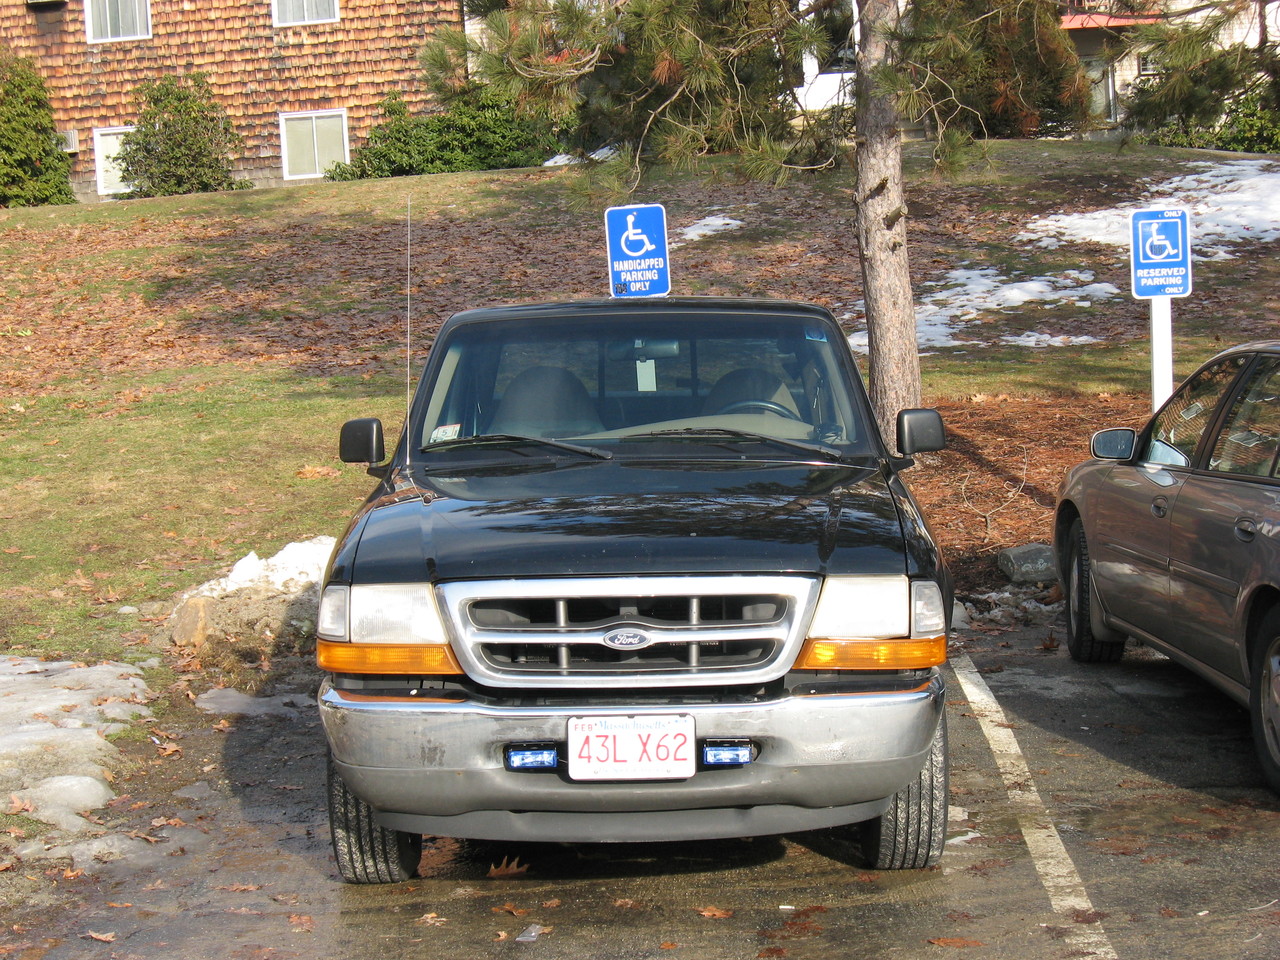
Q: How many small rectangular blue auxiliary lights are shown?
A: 2